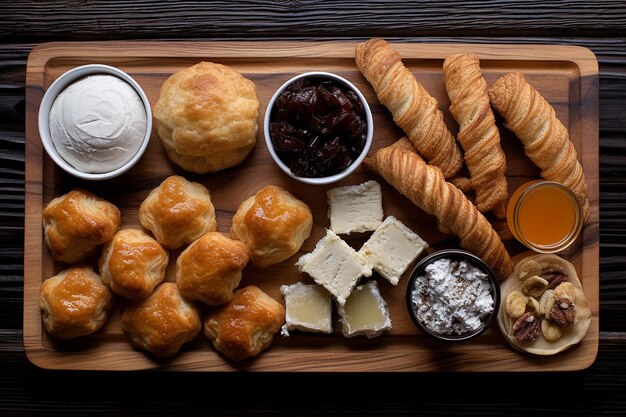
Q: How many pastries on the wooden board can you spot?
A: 13